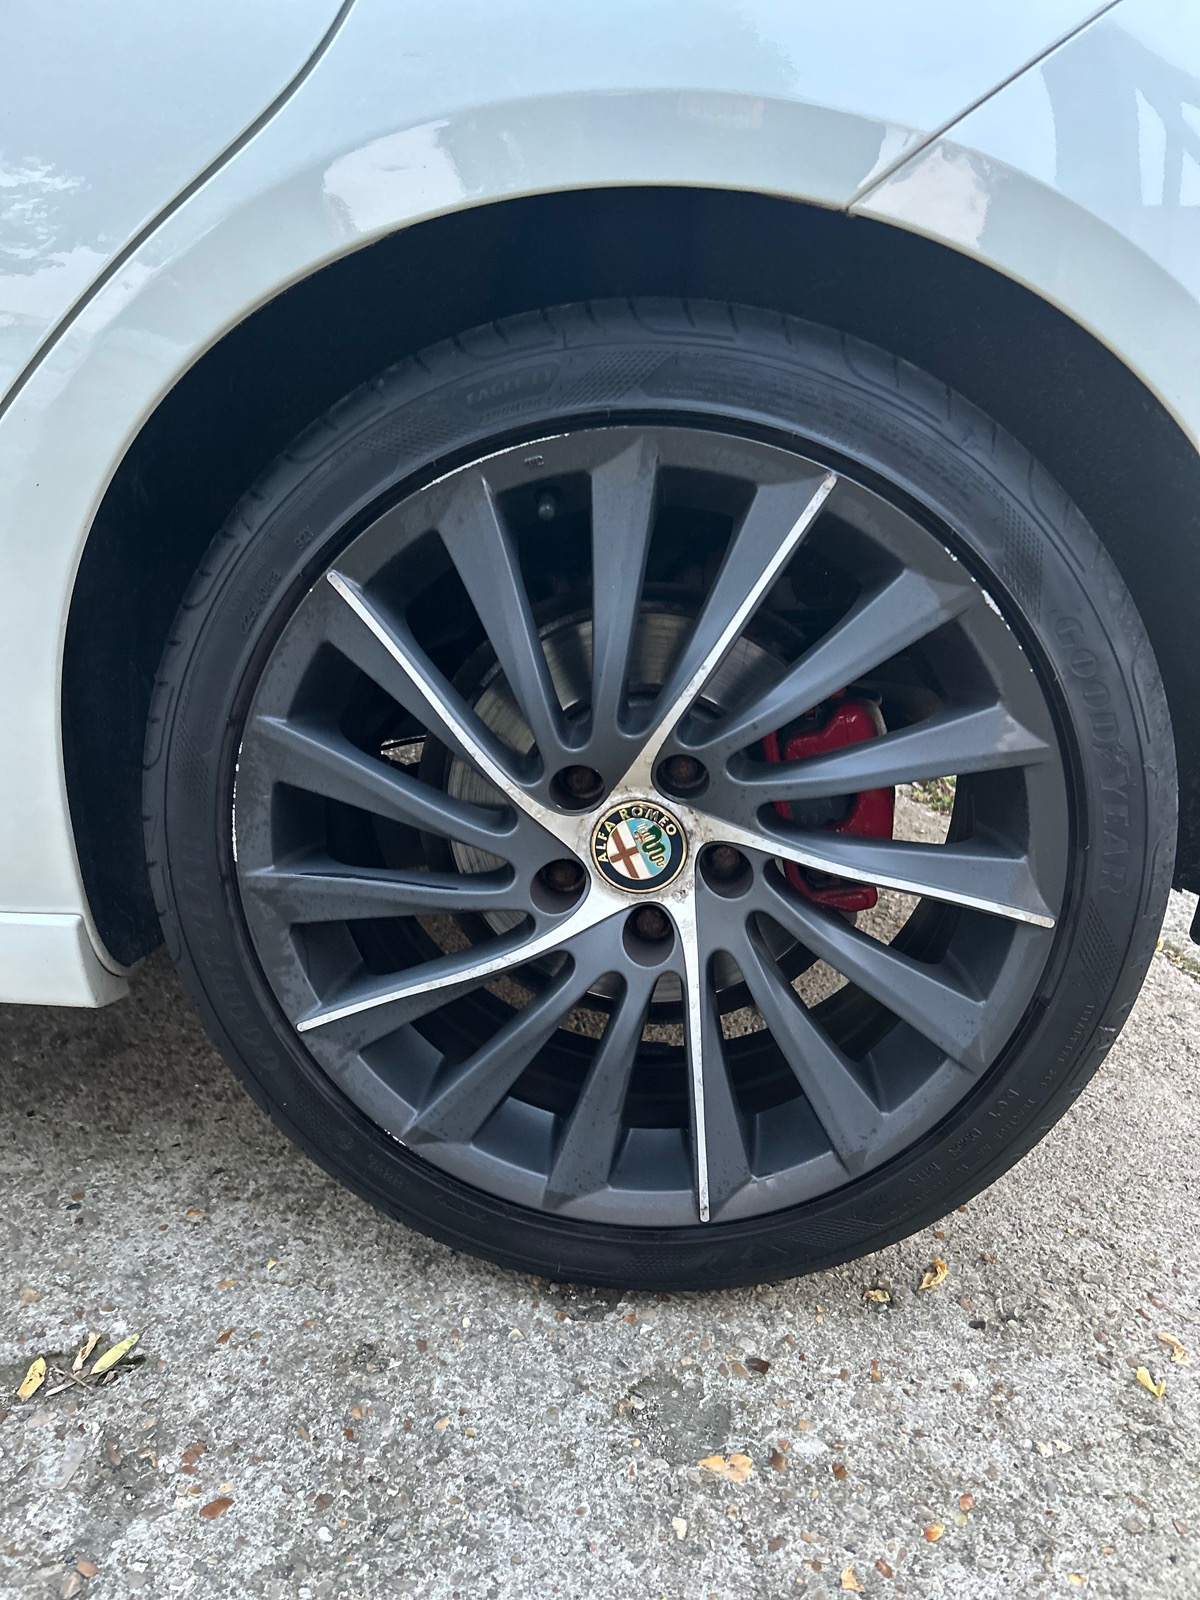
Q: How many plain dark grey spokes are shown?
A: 10